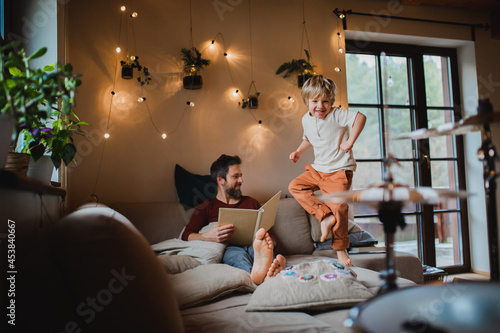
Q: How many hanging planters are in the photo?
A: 4